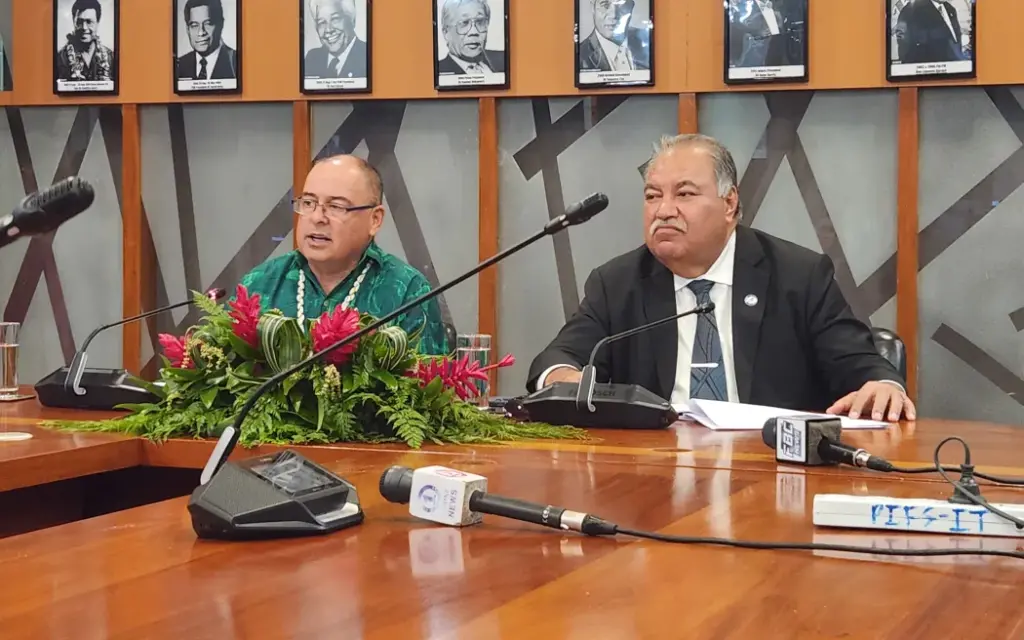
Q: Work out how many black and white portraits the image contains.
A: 7